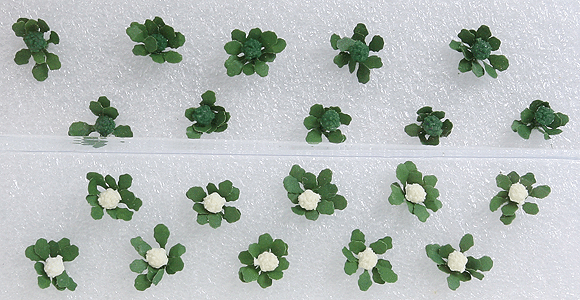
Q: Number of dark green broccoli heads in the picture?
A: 10